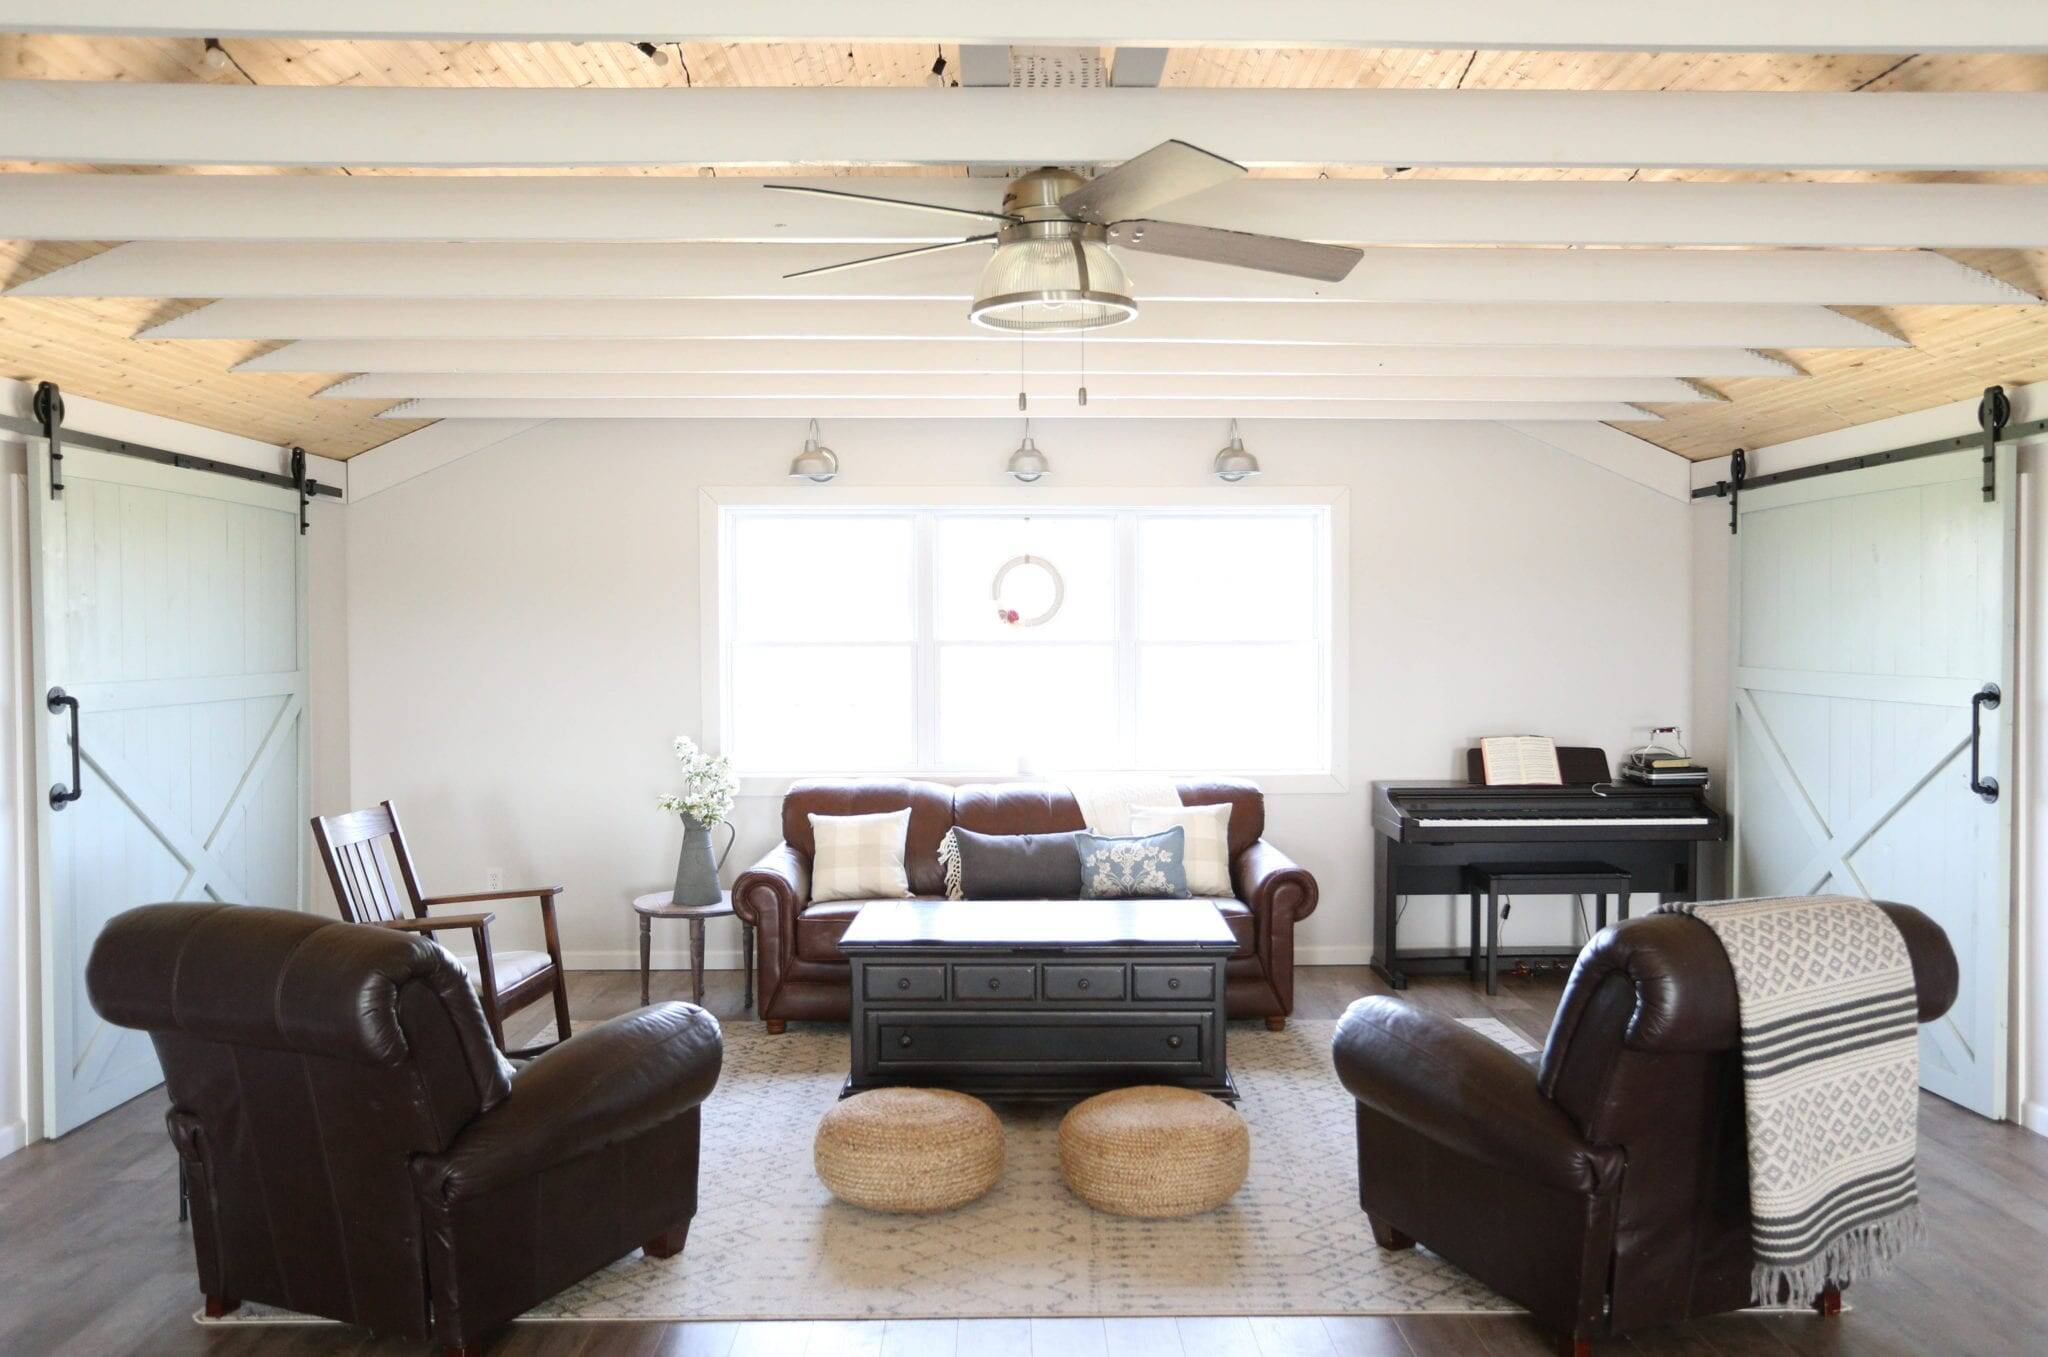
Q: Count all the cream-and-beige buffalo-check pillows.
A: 2